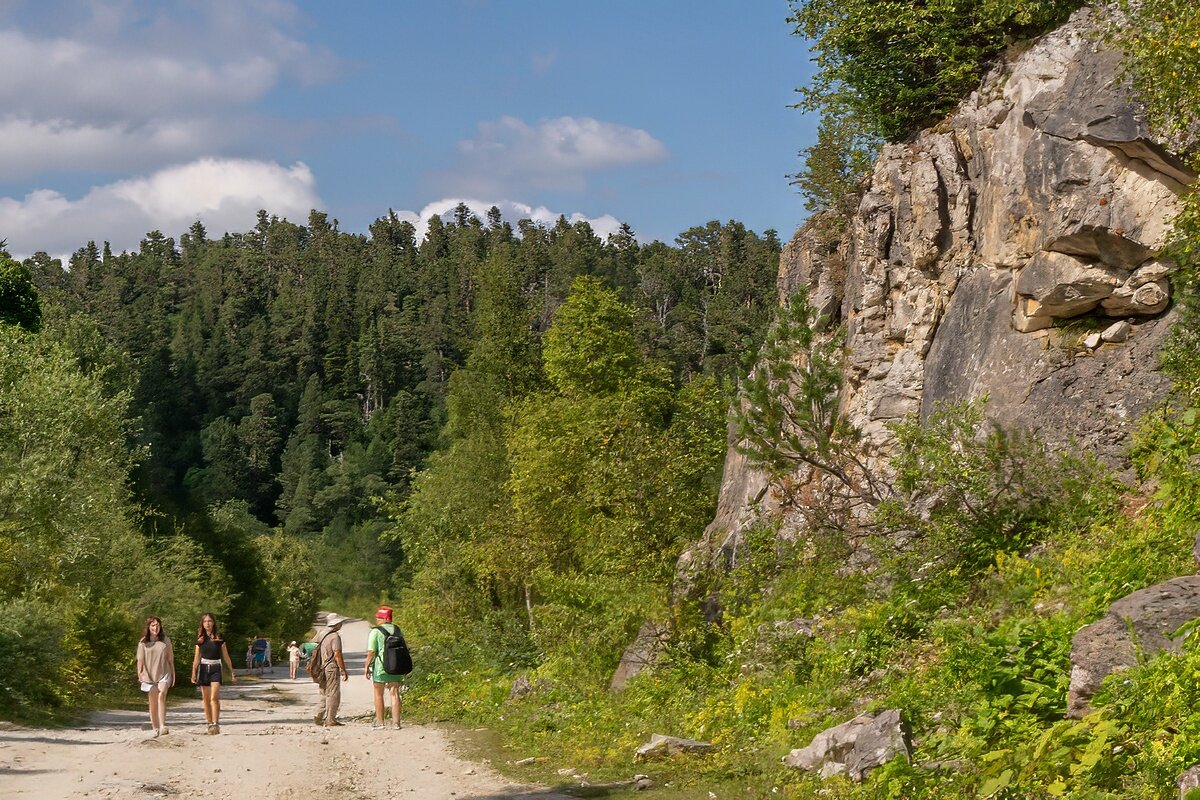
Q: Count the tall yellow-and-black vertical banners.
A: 0